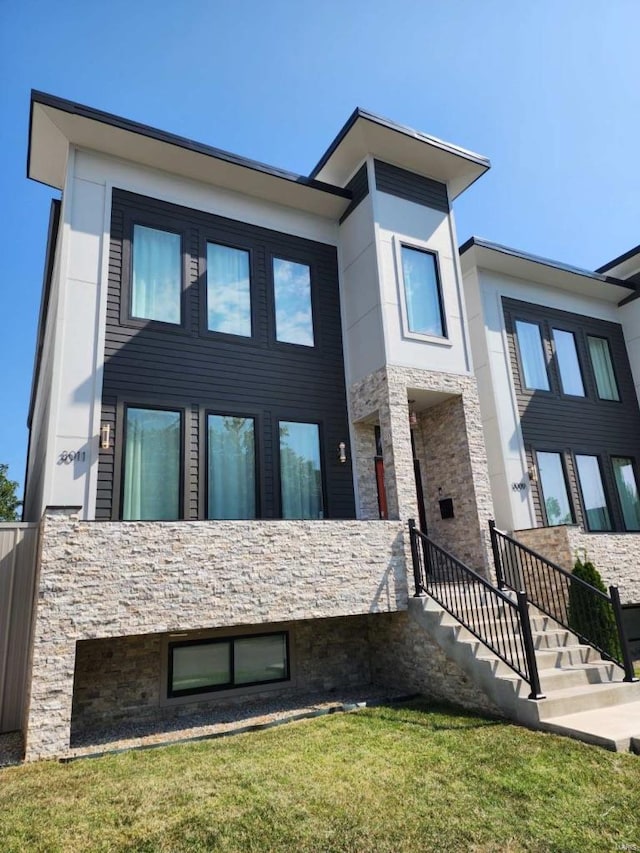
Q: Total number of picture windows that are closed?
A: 13